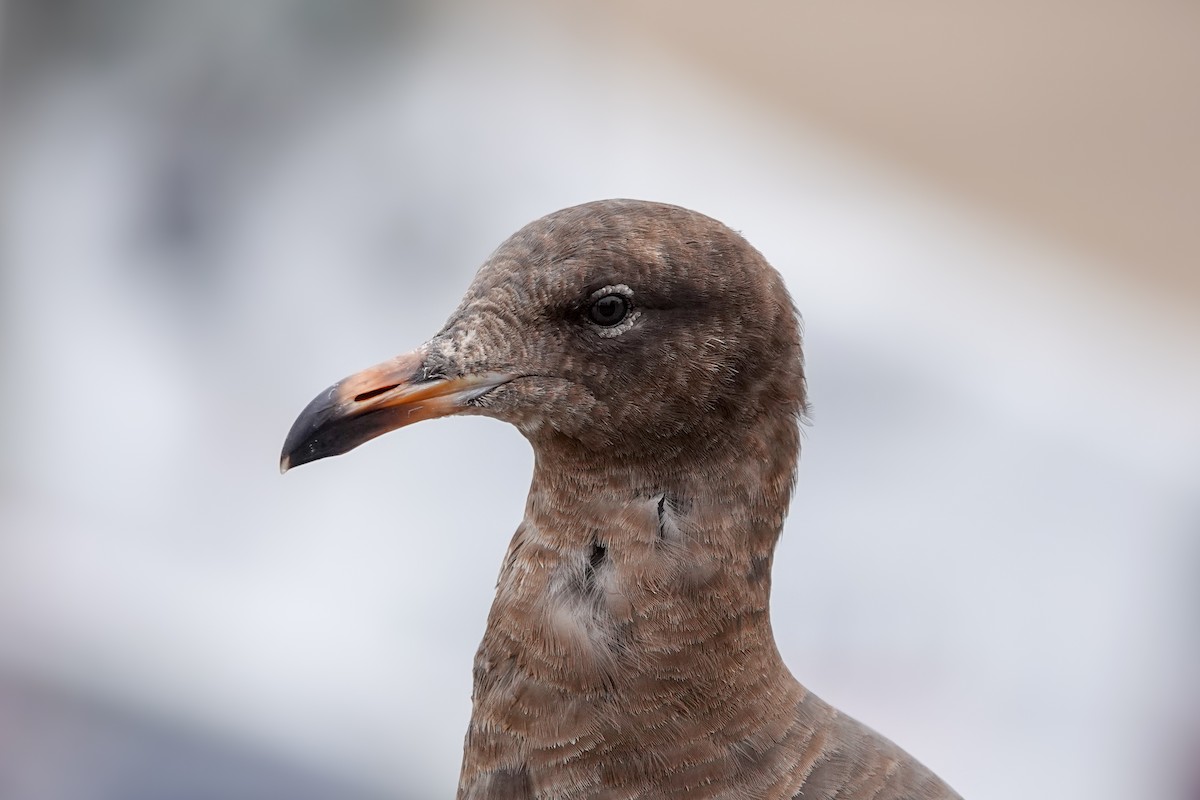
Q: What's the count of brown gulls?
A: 1